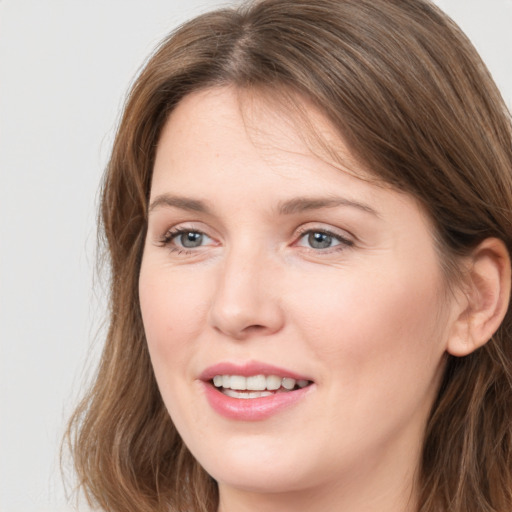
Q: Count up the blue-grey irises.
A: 2